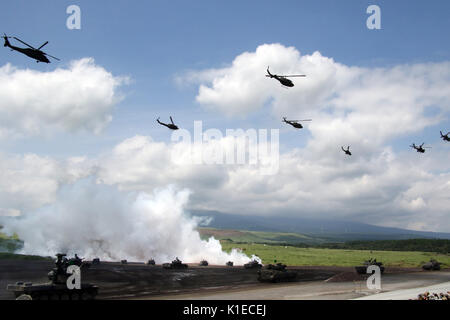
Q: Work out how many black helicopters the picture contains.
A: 7